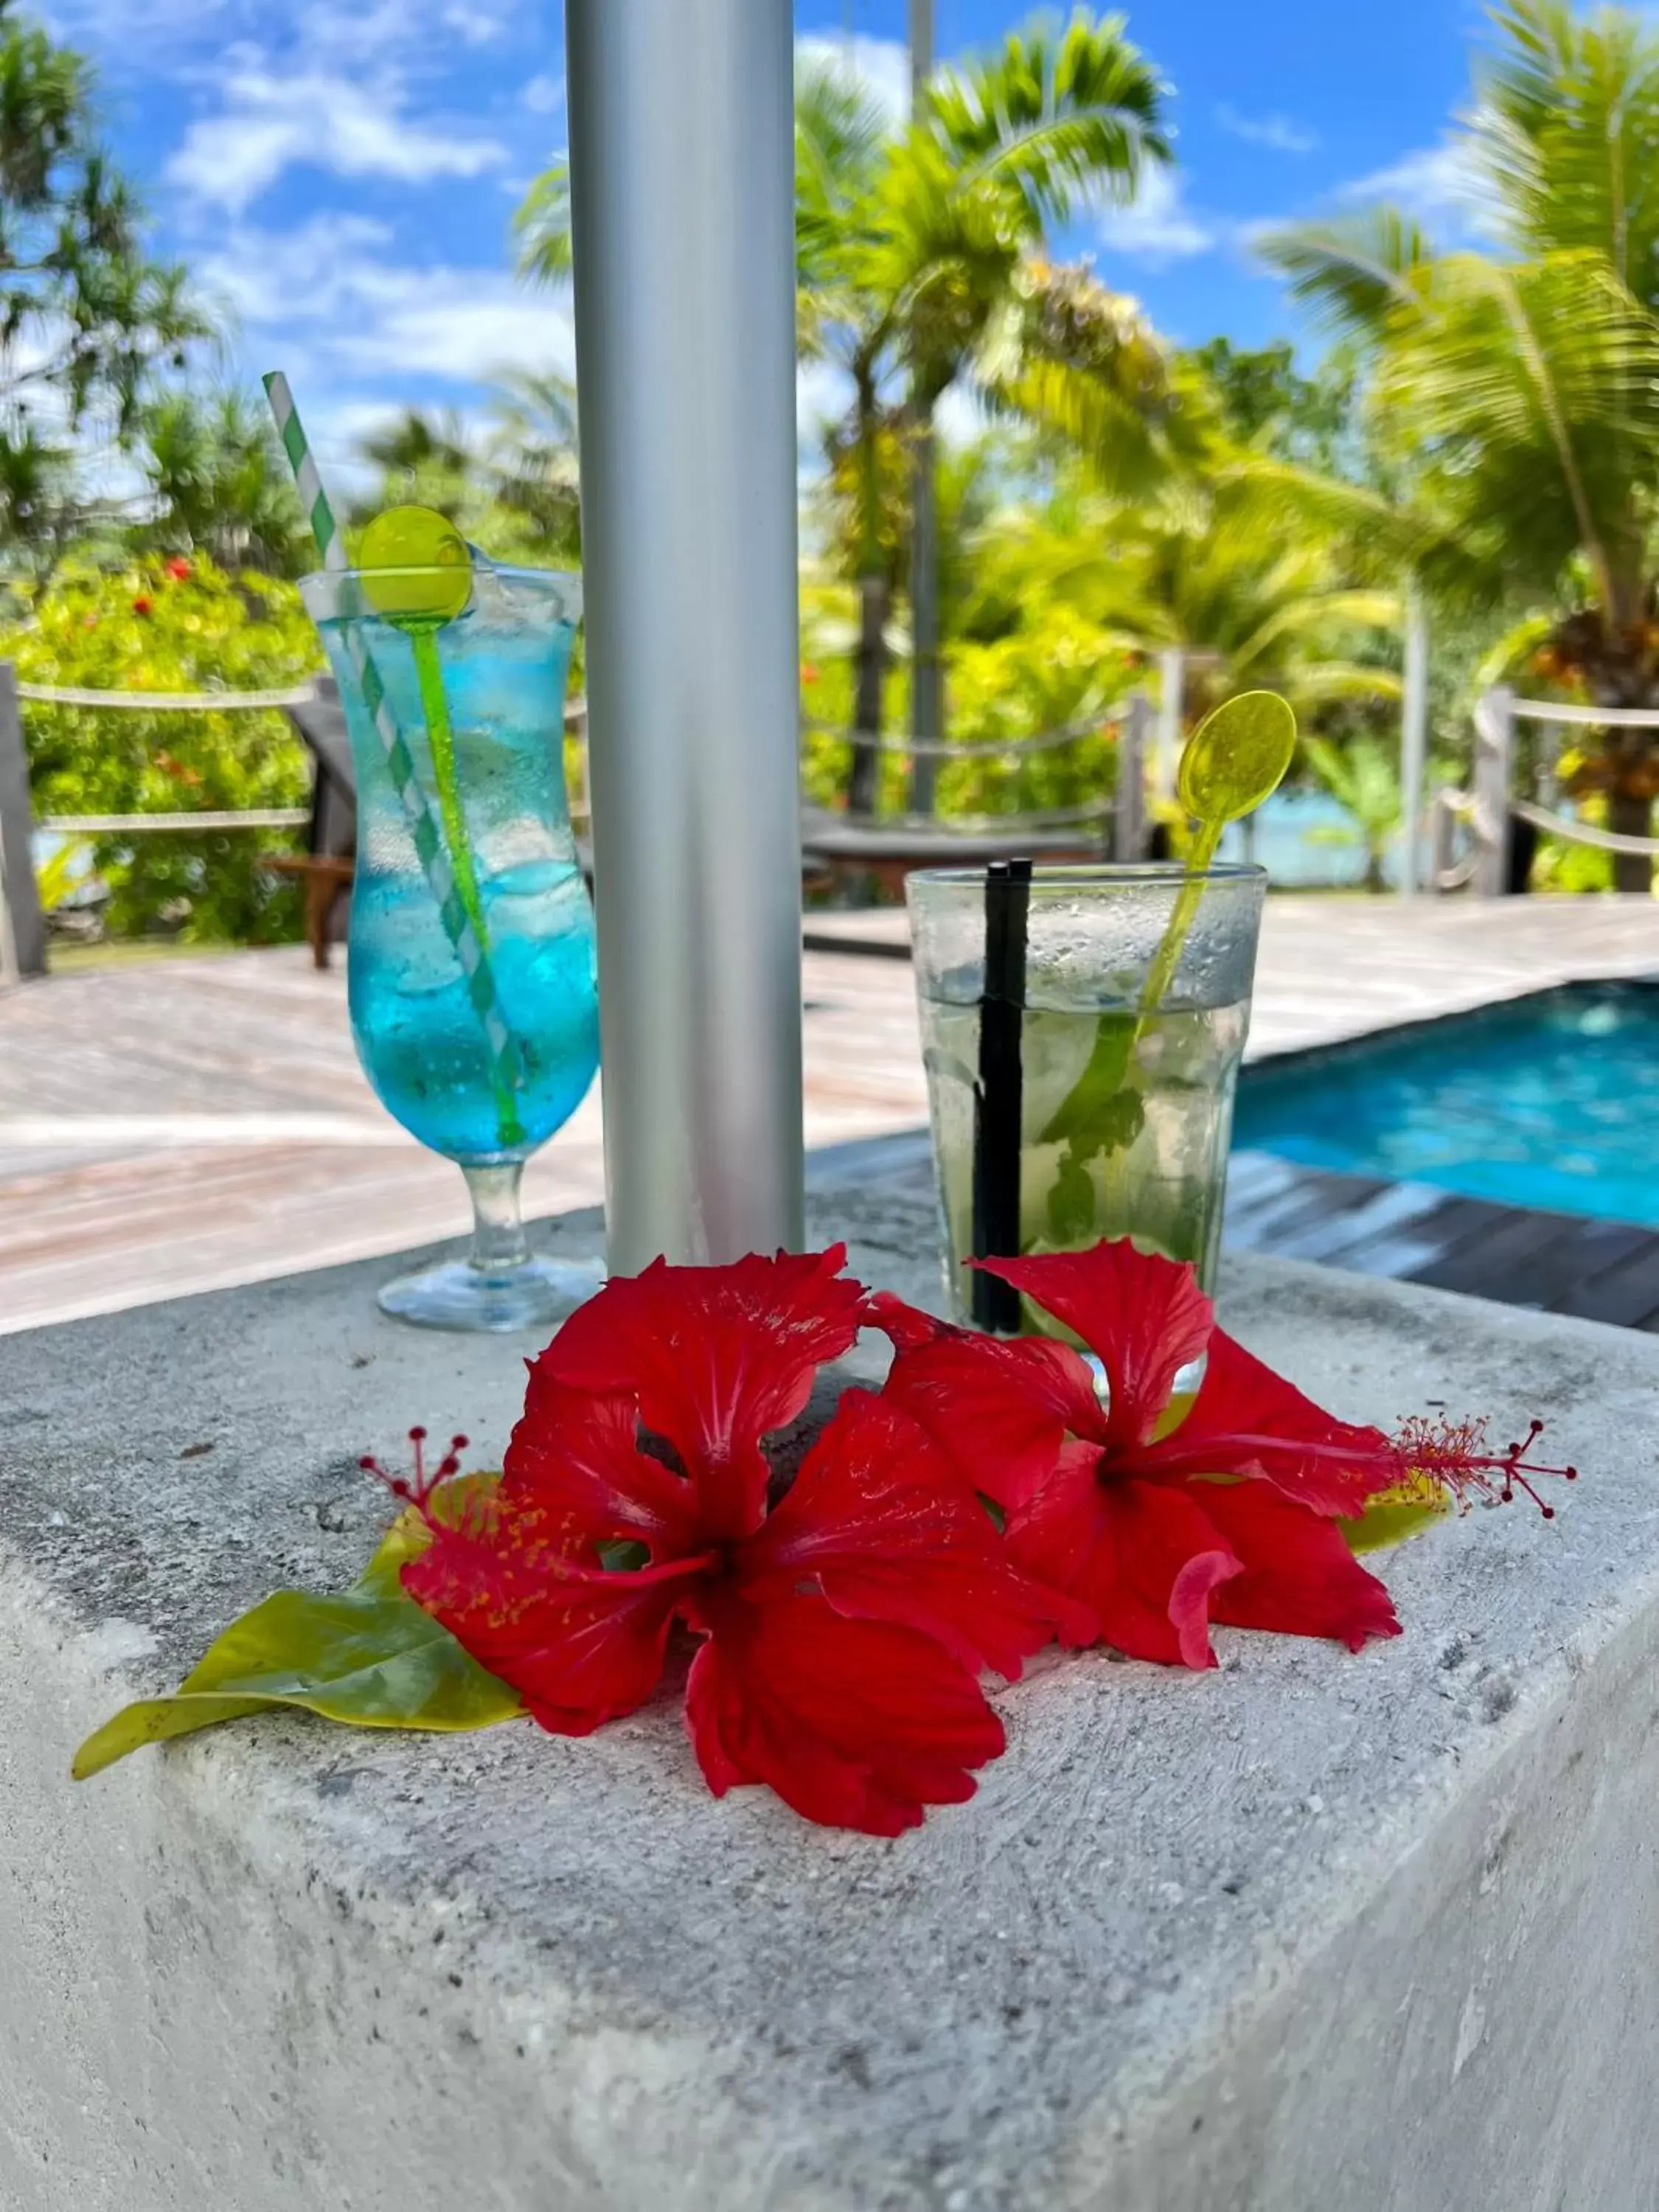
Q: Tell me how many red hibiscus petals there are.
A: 10